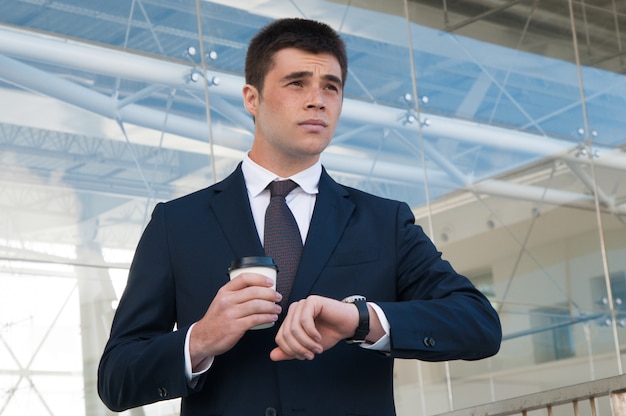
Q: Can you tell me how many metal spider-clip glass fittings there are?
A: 4